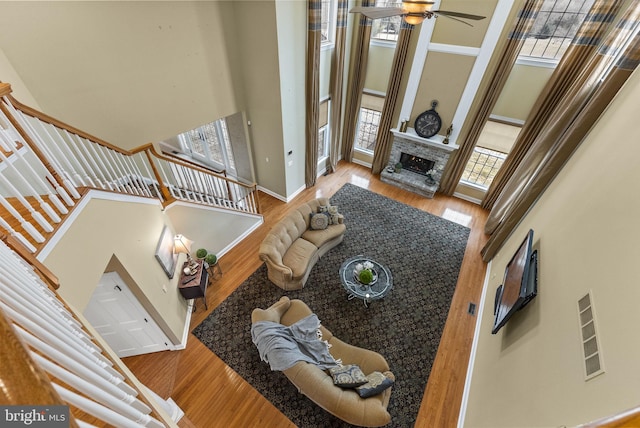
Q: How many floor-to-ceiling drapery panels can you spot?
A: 8